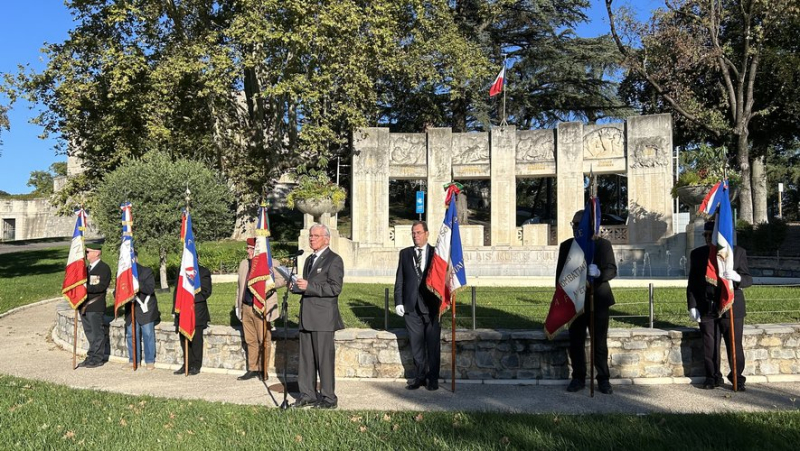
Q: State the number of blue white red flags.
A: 8